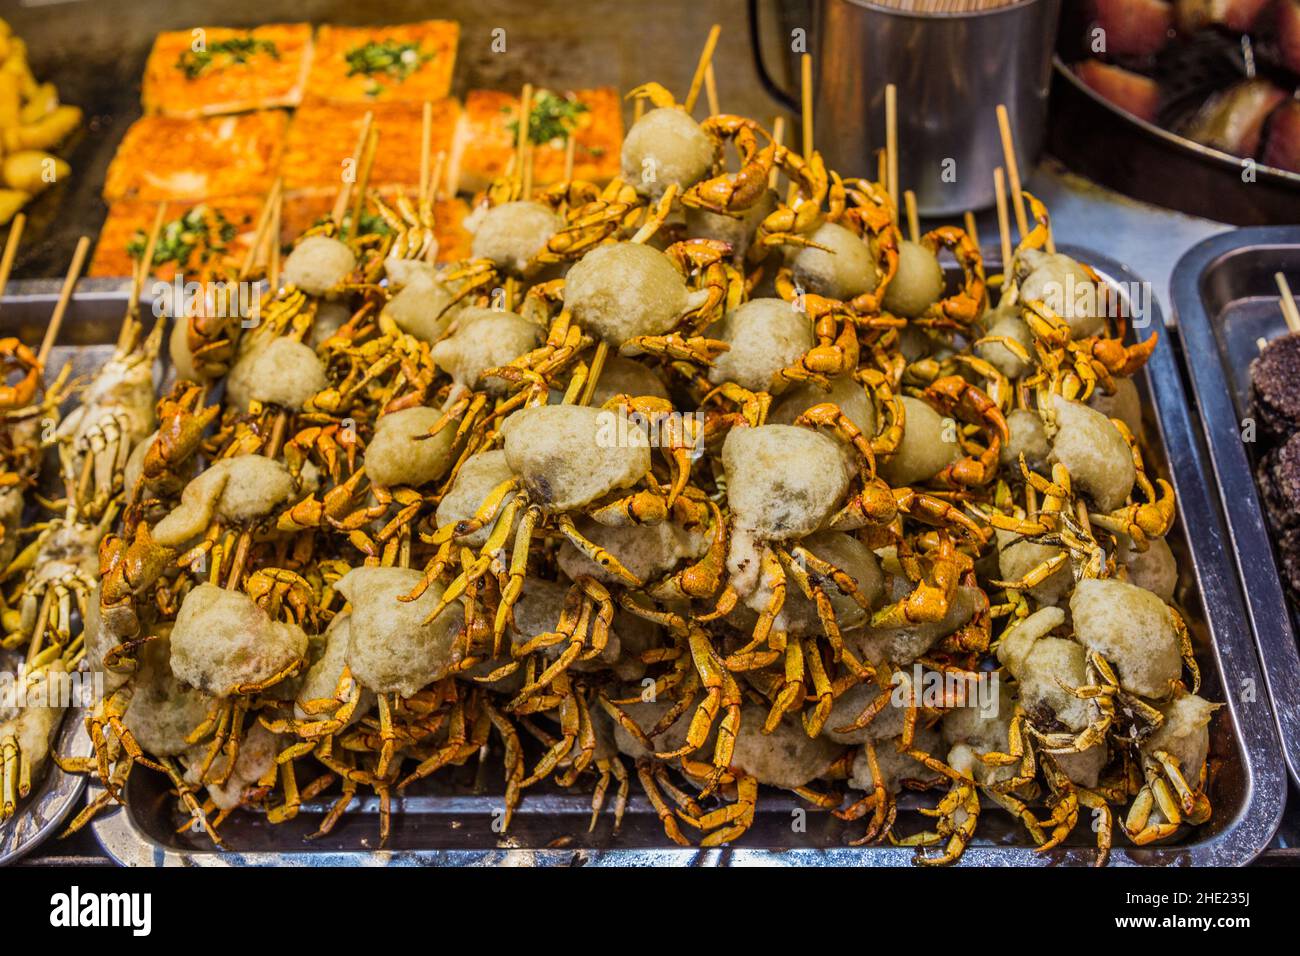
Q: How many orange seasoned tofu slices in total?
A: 7